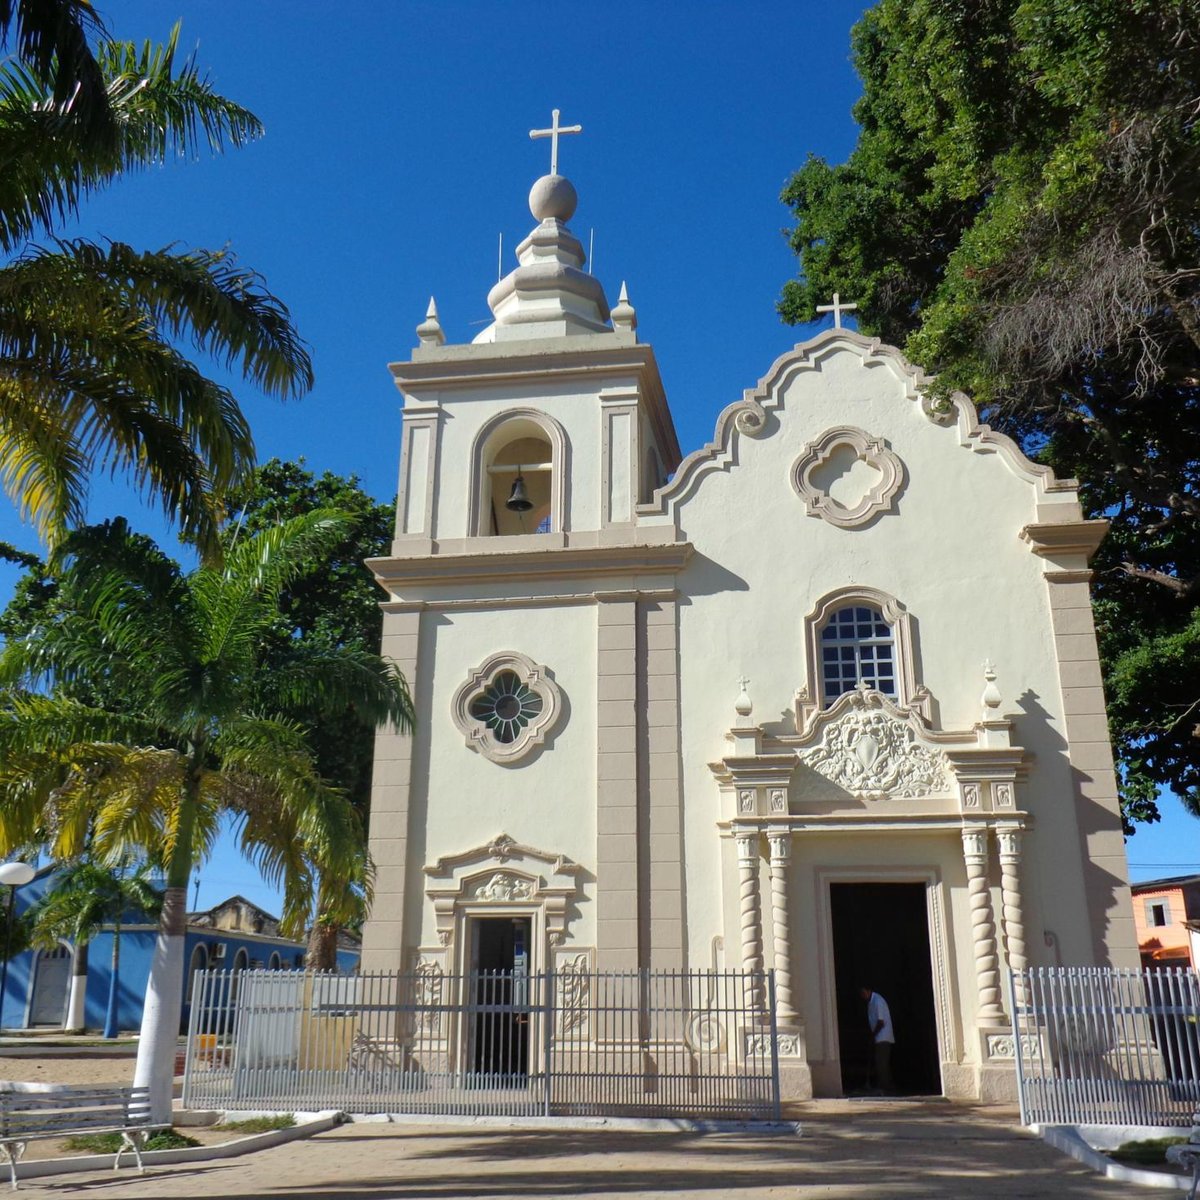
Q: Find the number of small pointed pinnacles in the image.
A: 2